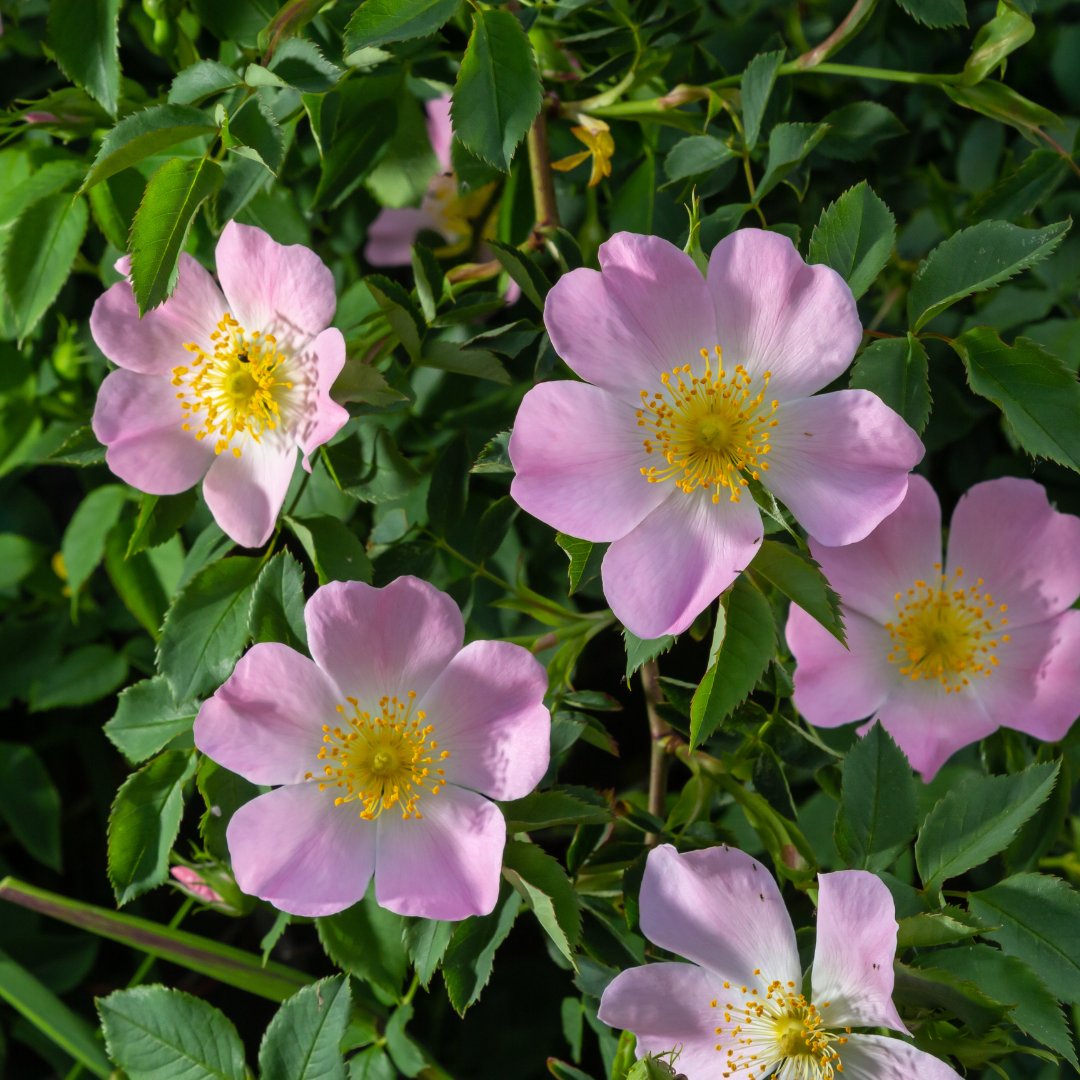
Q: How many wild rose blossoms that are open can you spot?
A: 5